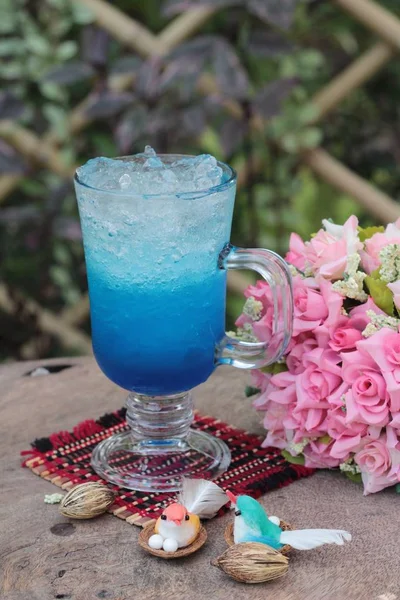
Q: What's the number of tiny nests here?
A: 2